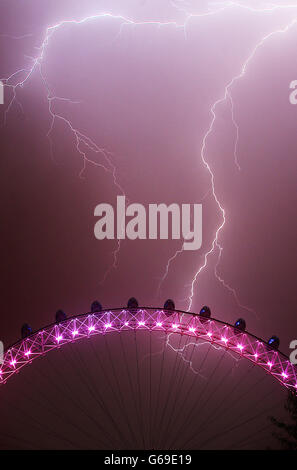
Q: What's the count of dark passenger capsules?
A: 8